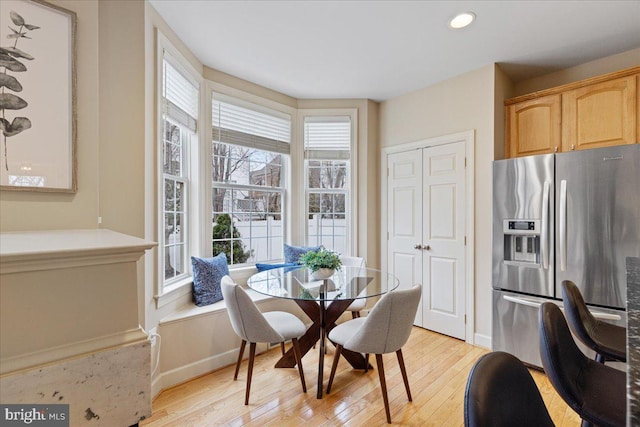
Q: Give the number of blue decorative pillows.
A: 3